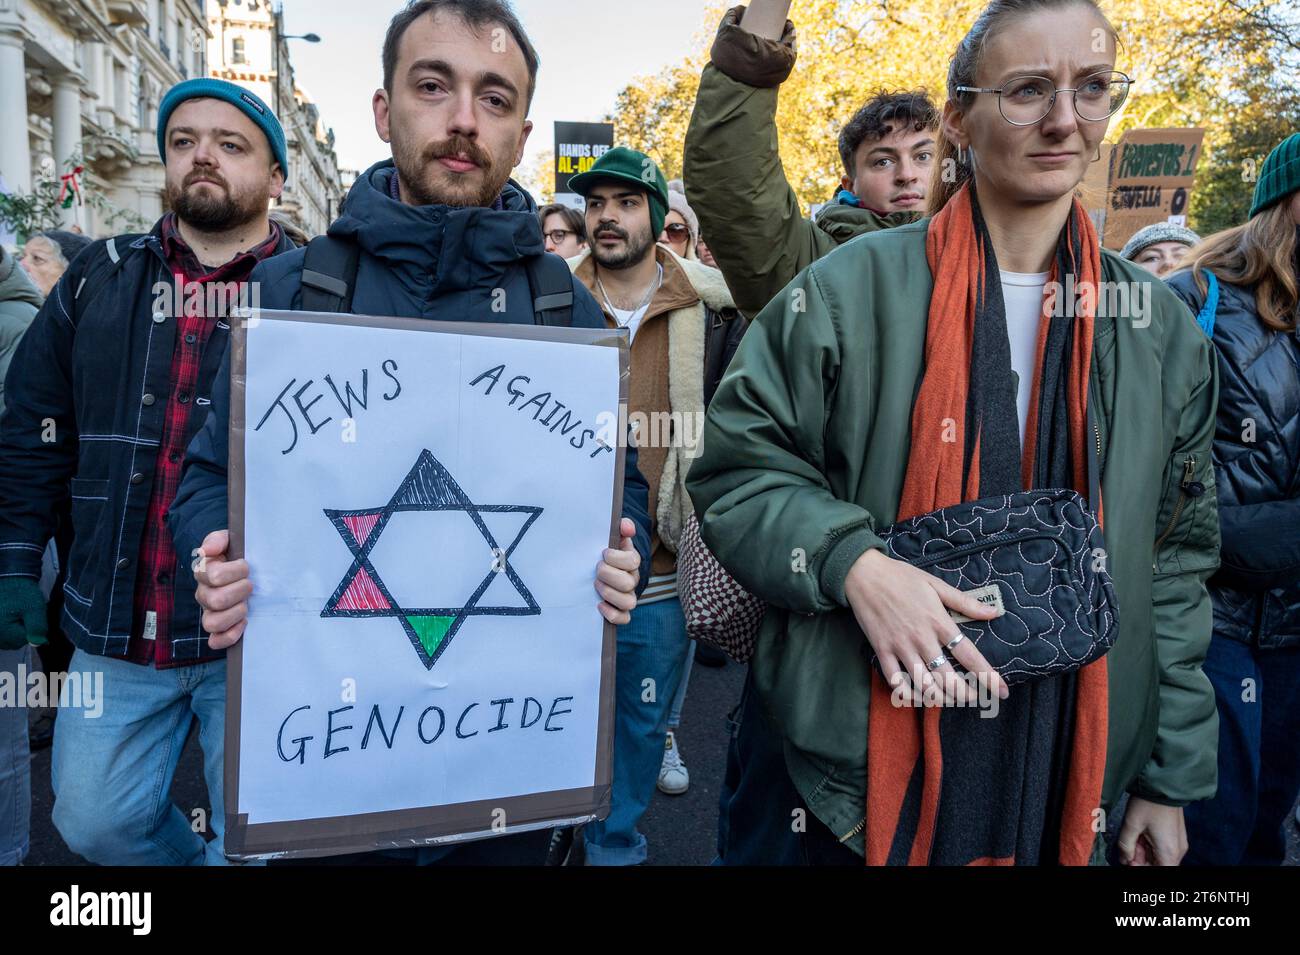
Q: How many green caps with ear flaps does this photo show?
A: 1